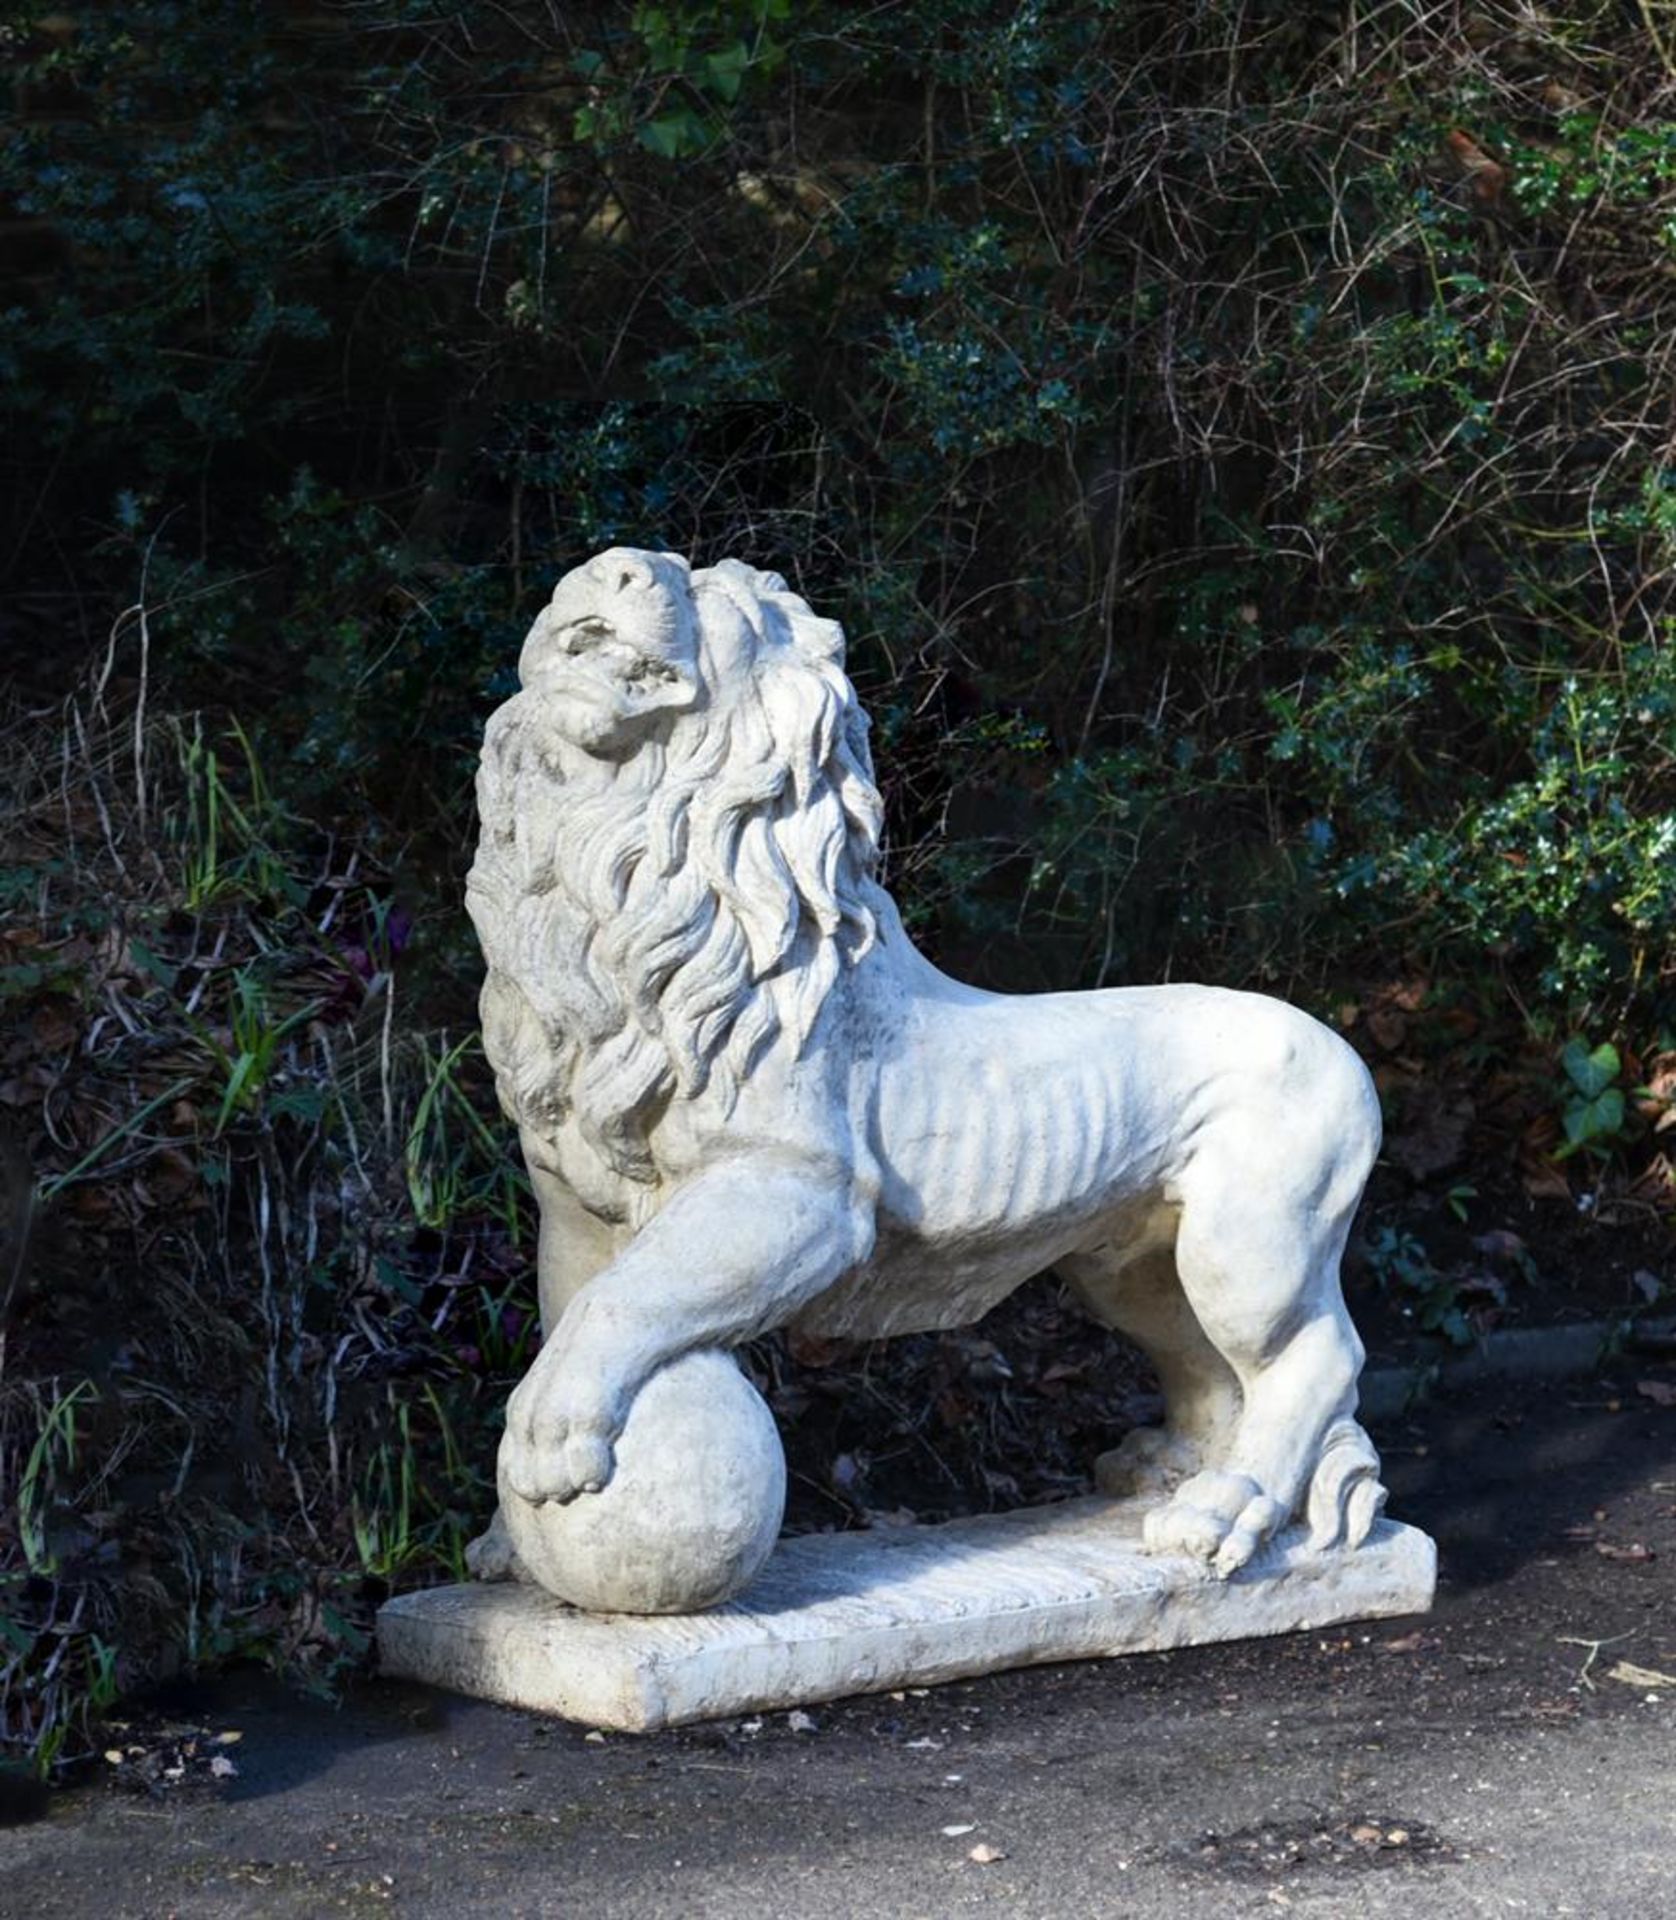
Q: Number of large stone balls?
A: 1